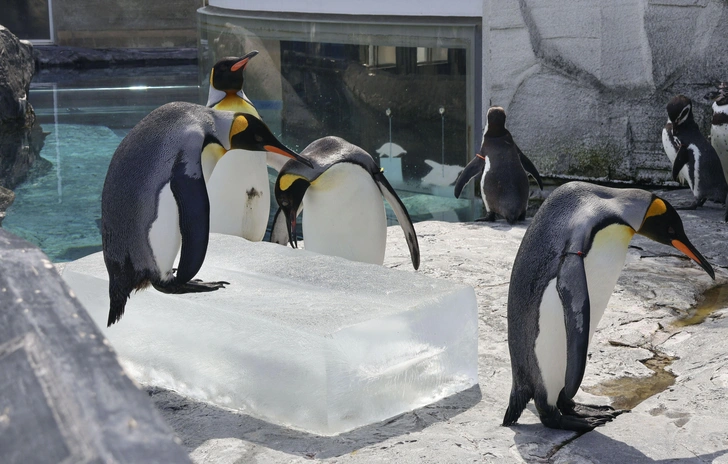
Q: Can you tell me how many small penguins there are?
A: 3